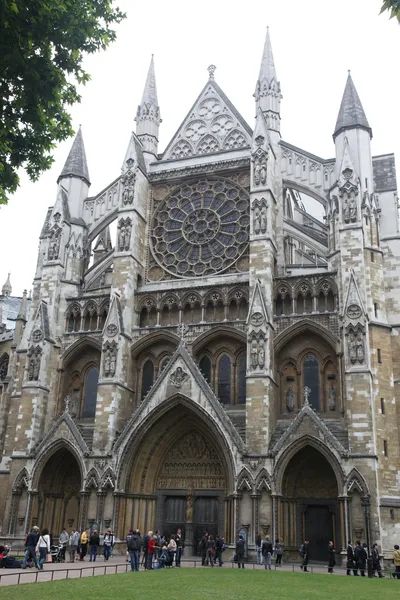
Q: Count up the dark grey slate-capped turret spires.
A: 2